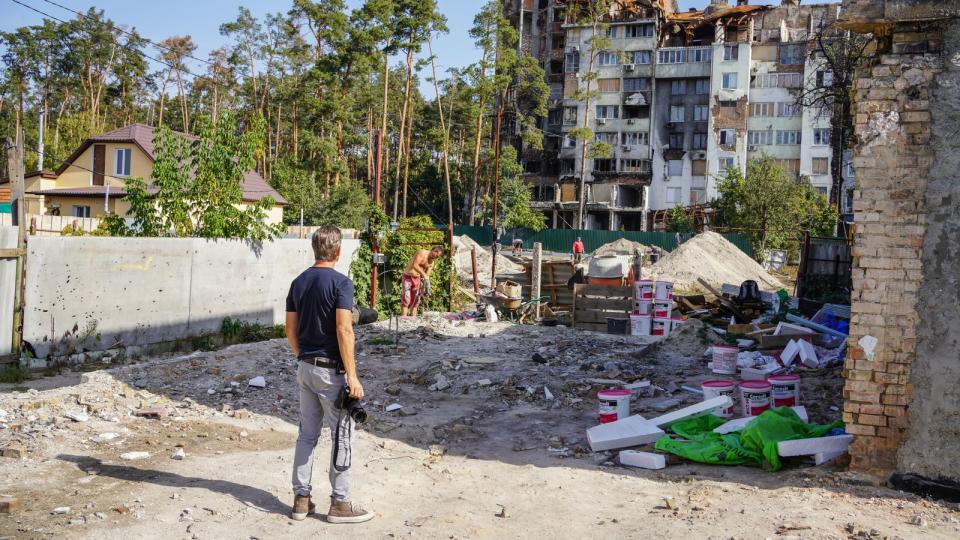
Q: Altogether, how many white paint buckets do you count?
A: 12